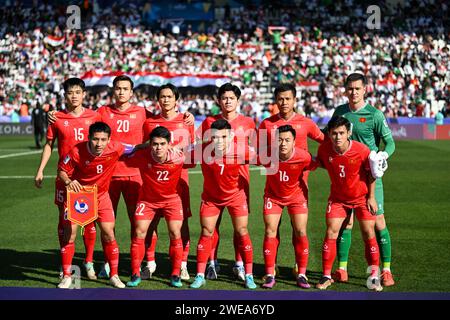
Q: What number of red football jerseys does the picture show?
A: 10